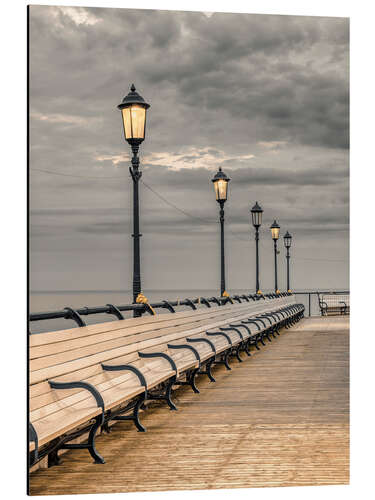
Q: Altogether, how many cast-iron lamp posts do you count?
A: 5